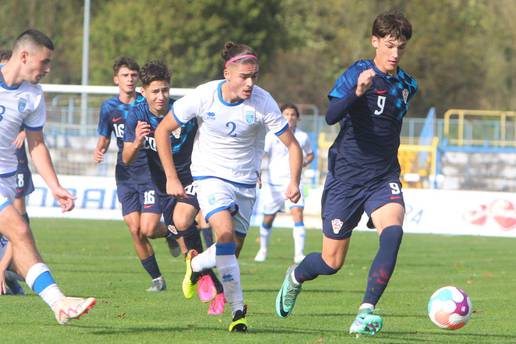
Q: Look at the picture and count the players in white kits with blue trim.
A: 3